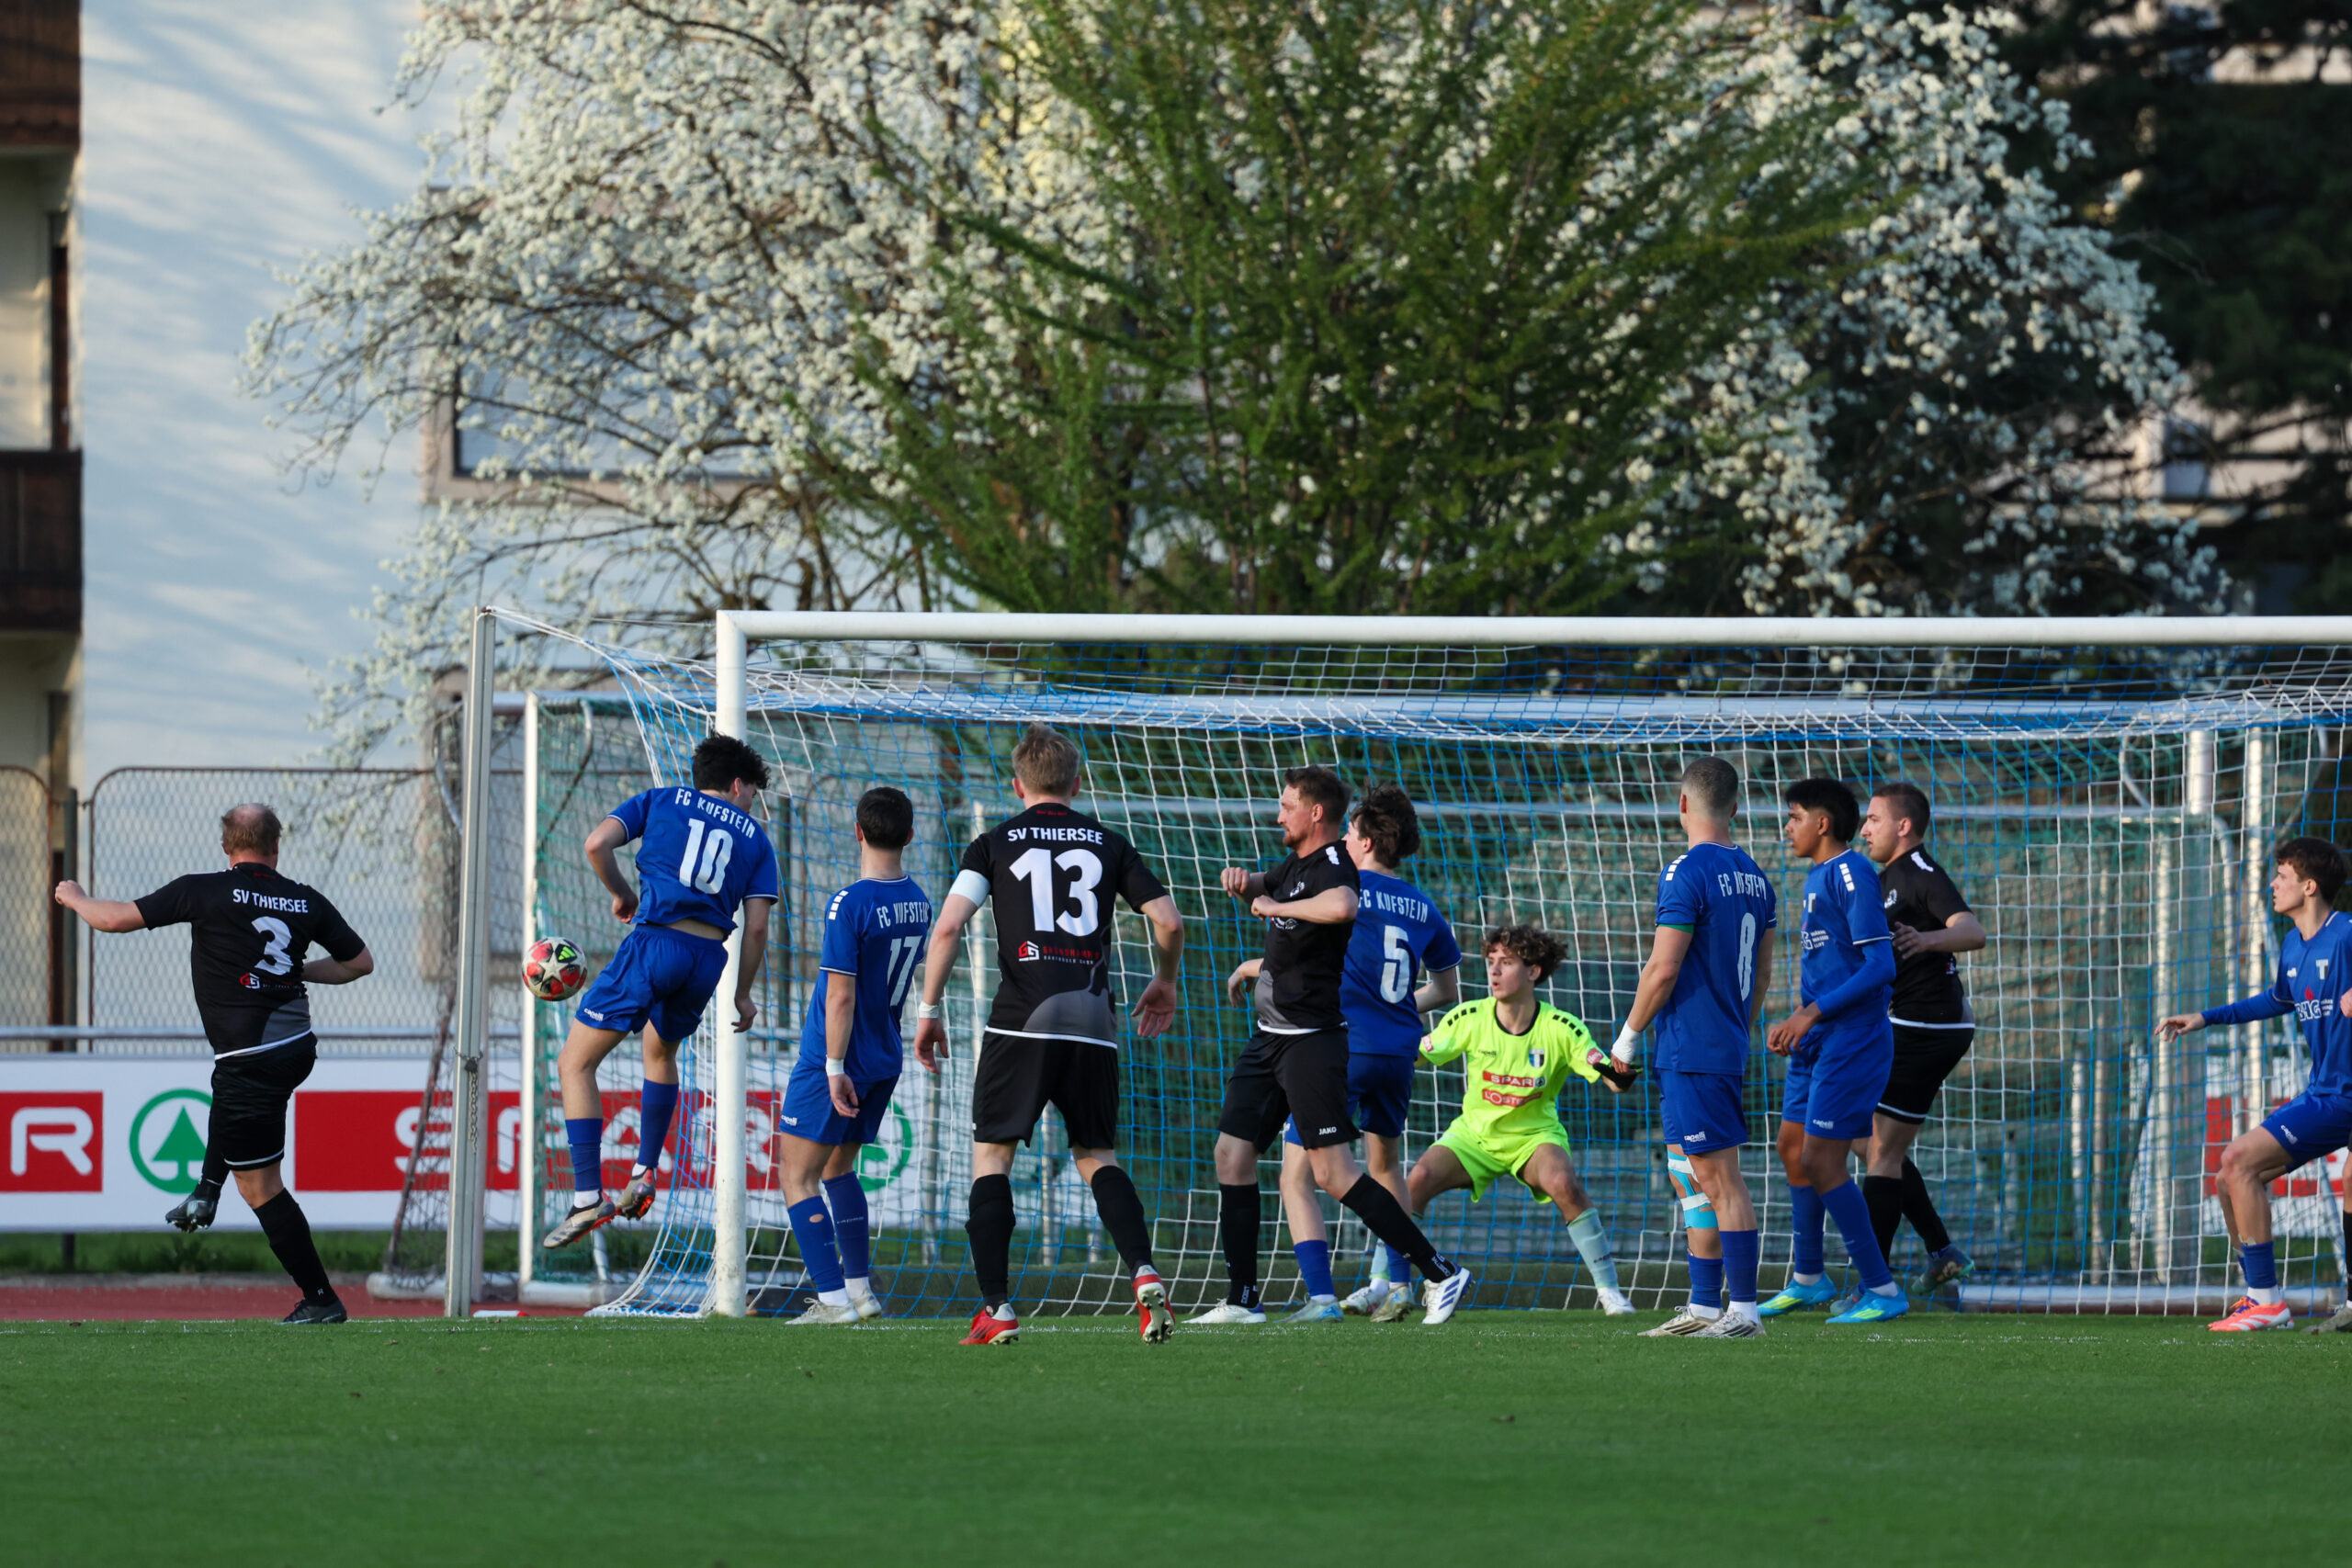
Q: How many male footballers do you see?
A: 11